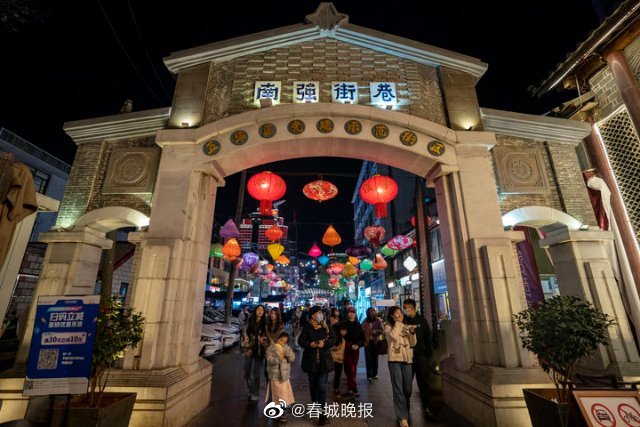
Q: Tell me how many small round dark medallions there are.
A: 9